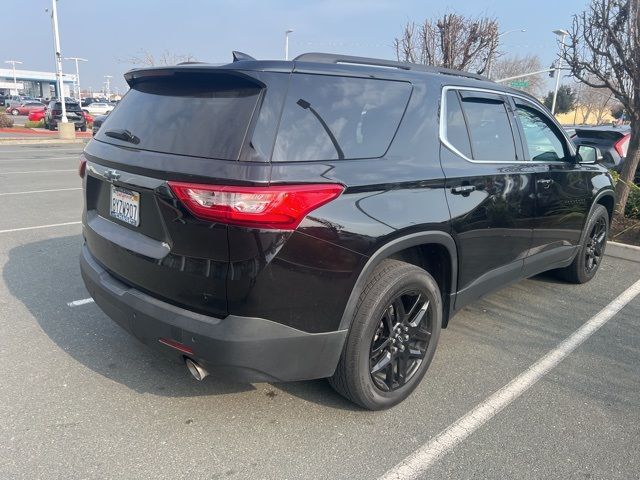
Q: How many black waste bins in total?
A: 0